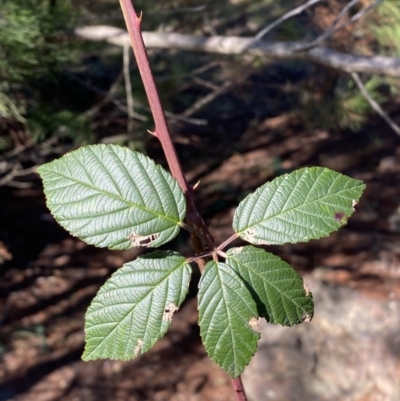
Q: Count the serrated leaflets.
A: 5